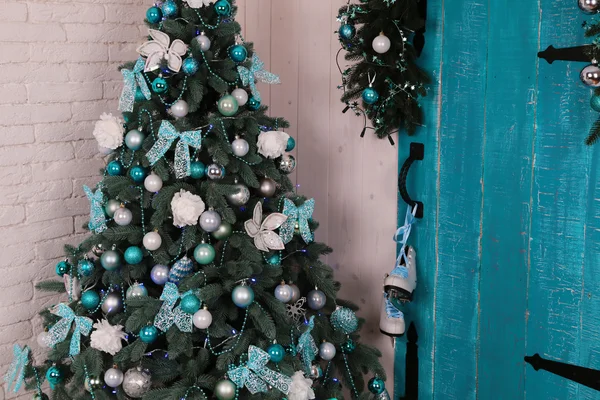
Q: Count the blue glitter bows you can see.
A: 10